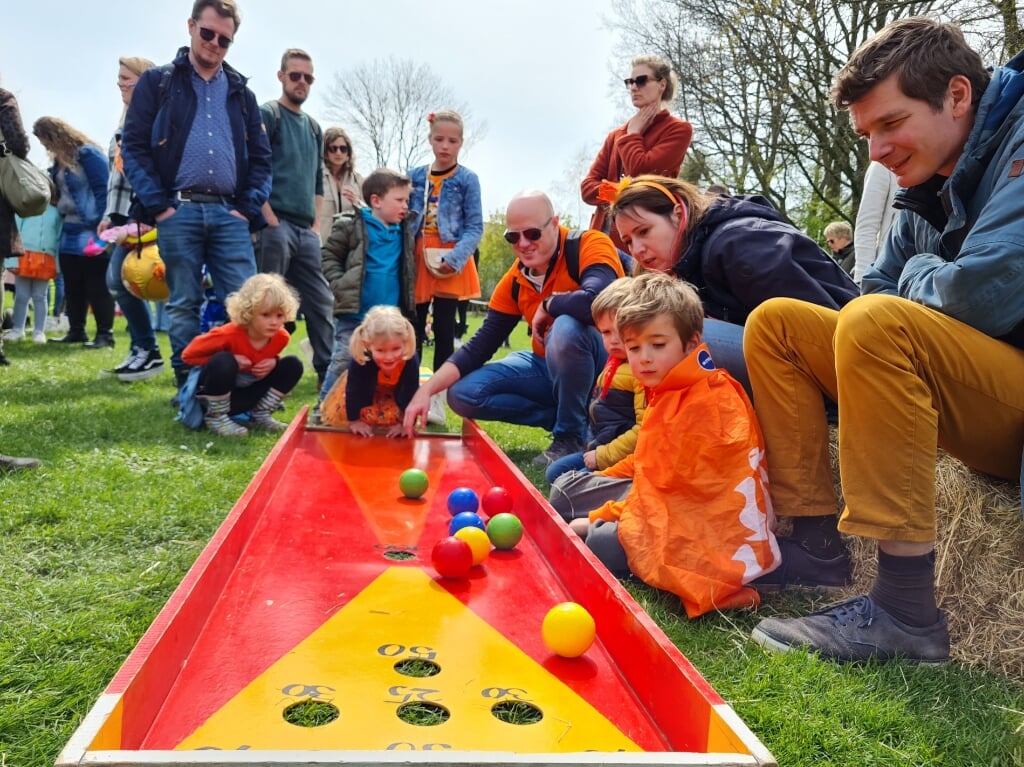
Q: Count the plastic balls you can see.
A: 8